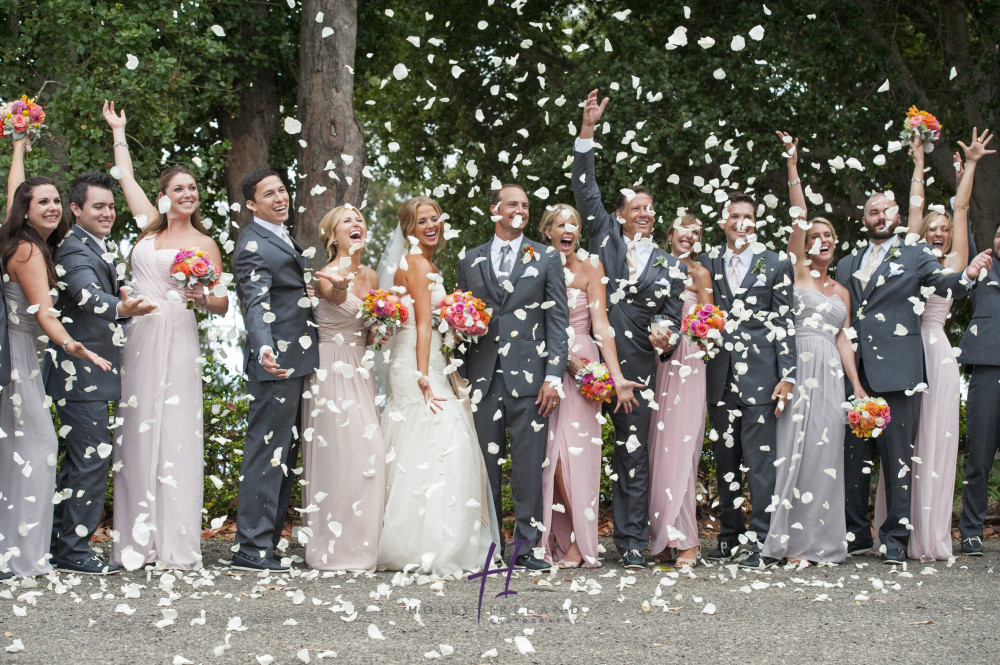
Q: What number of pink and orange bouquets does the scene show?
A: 8